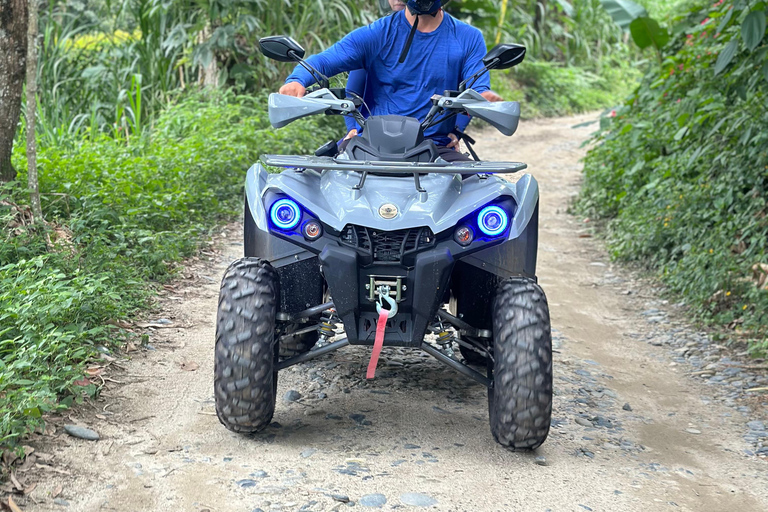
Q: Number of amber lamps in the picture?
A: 2